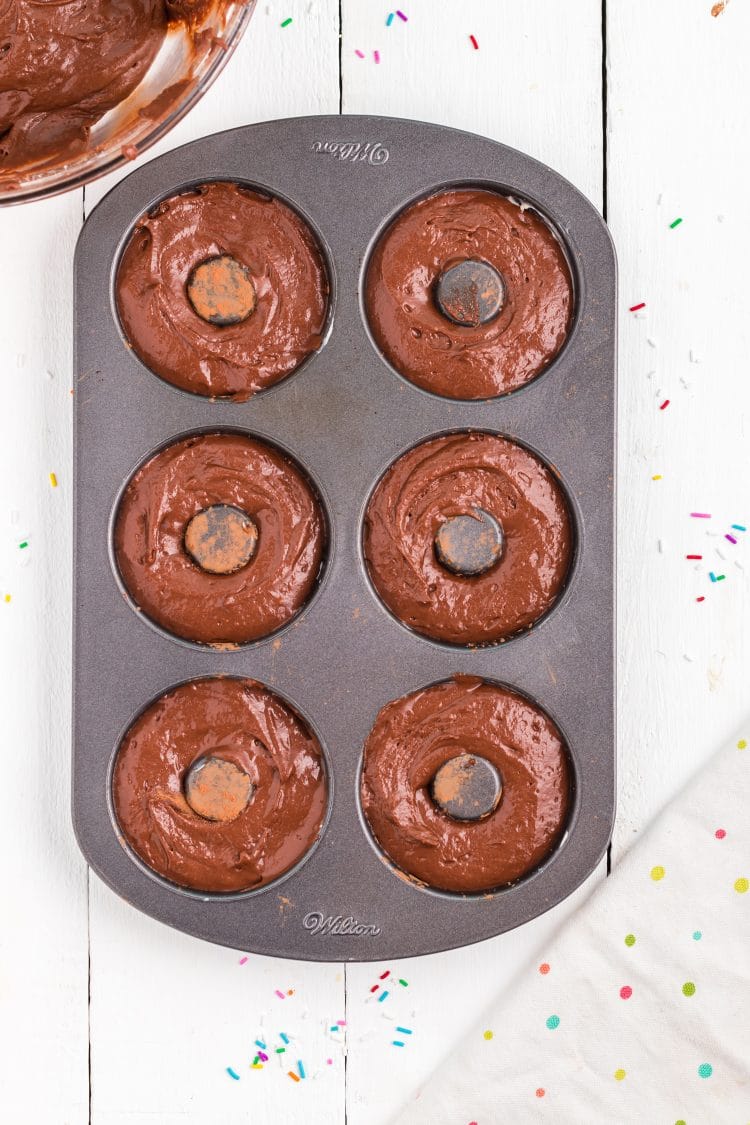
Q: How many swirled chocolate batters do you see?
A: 6